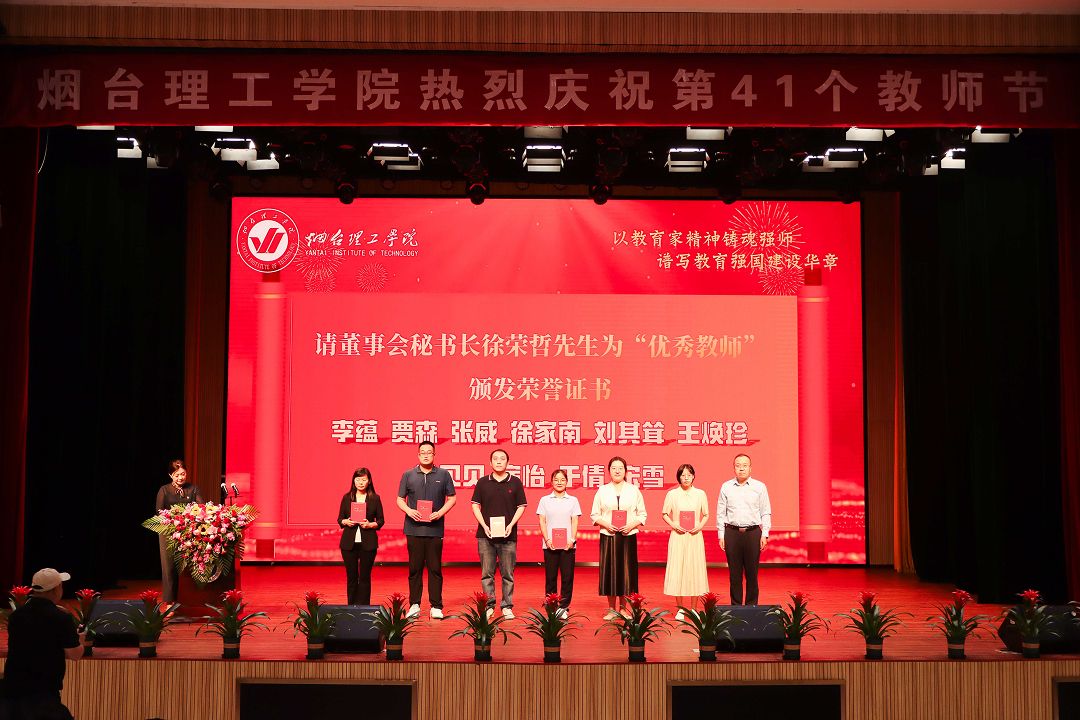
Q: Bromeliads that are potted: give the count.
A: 14